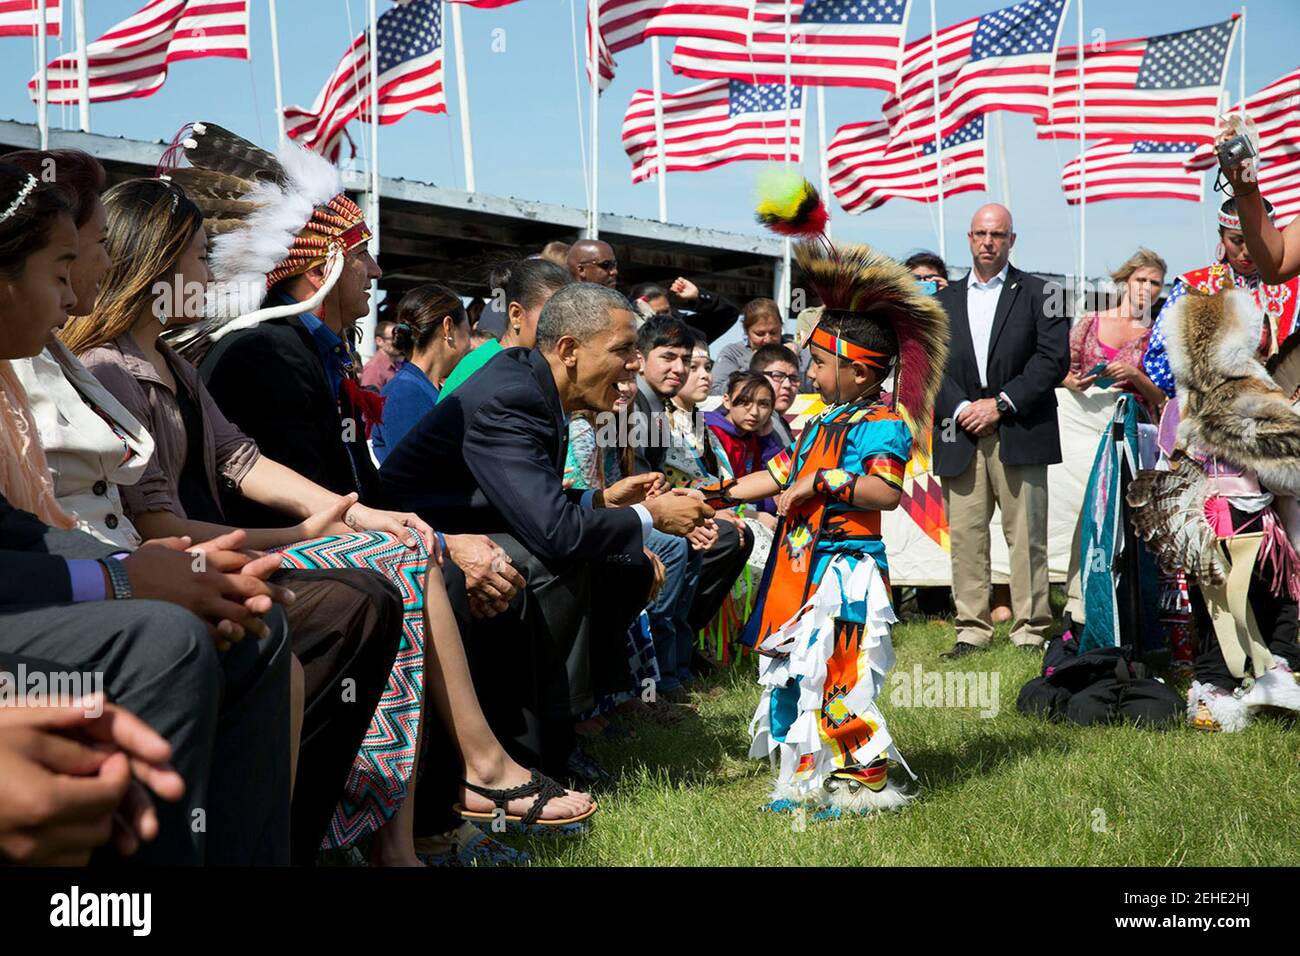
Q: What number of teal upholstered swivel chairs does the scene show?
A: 0